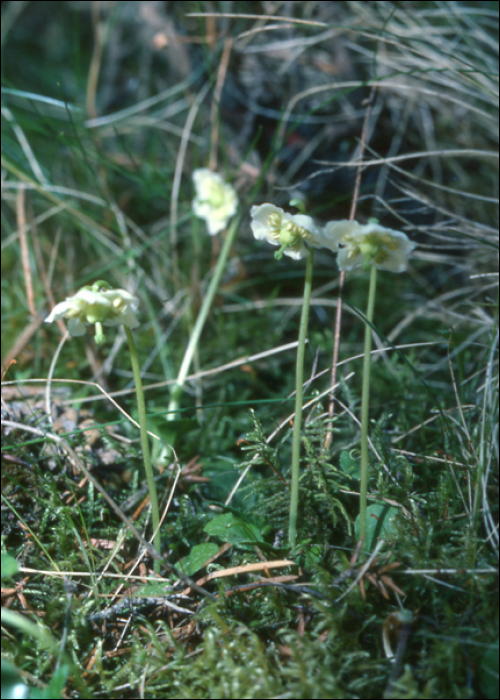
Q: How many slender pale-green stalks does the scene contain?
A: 4